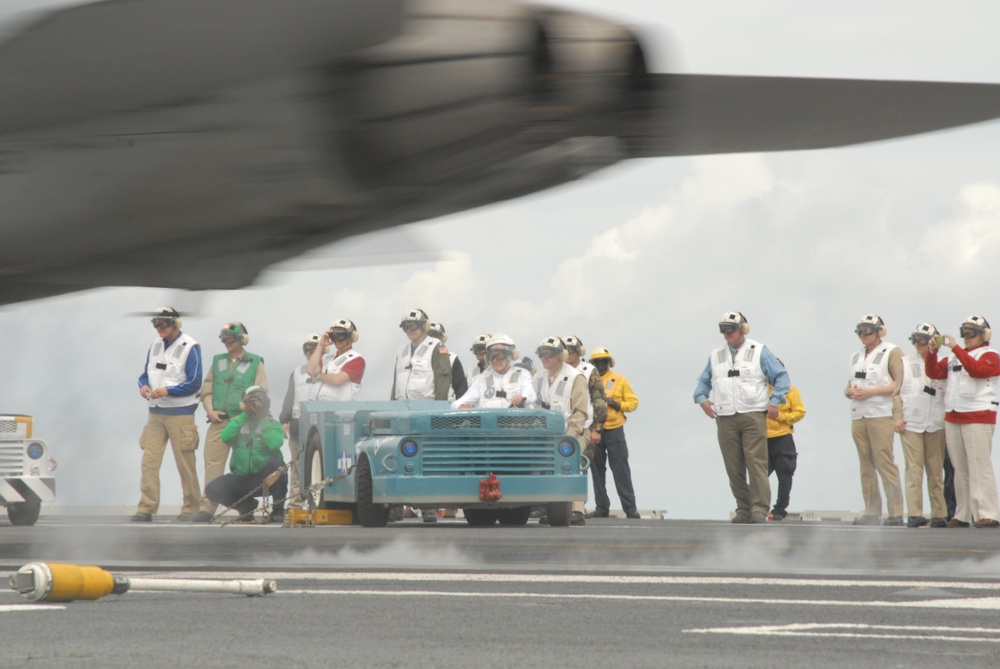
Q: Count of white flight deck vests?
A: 13